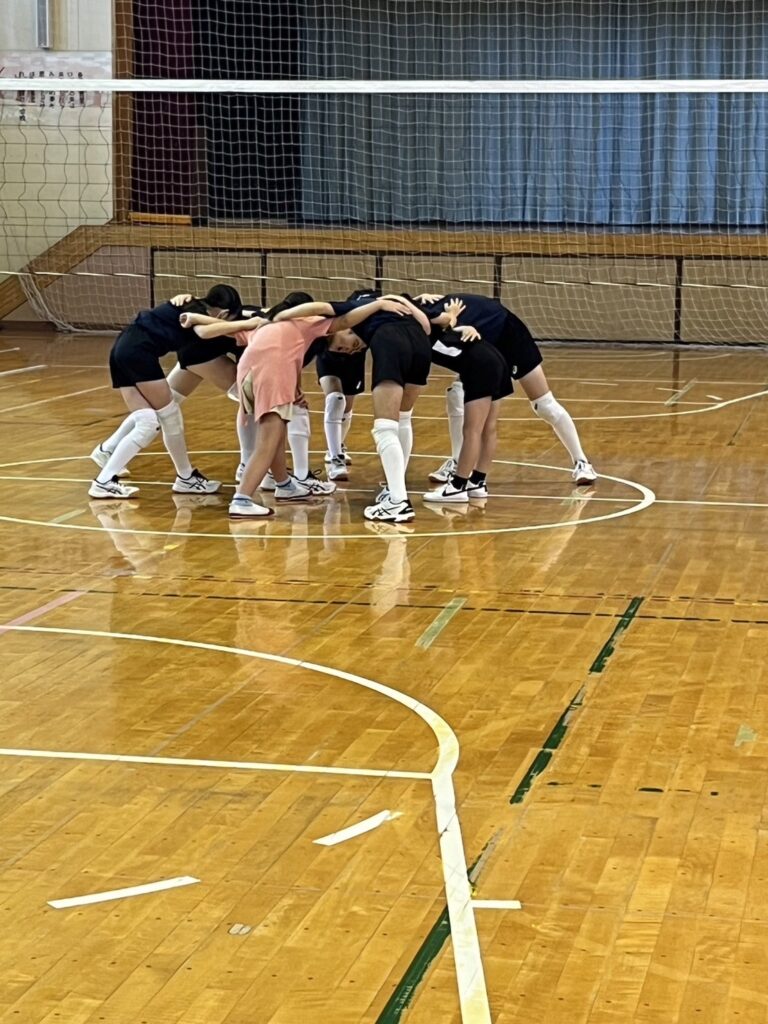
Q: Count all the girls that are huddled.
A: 8